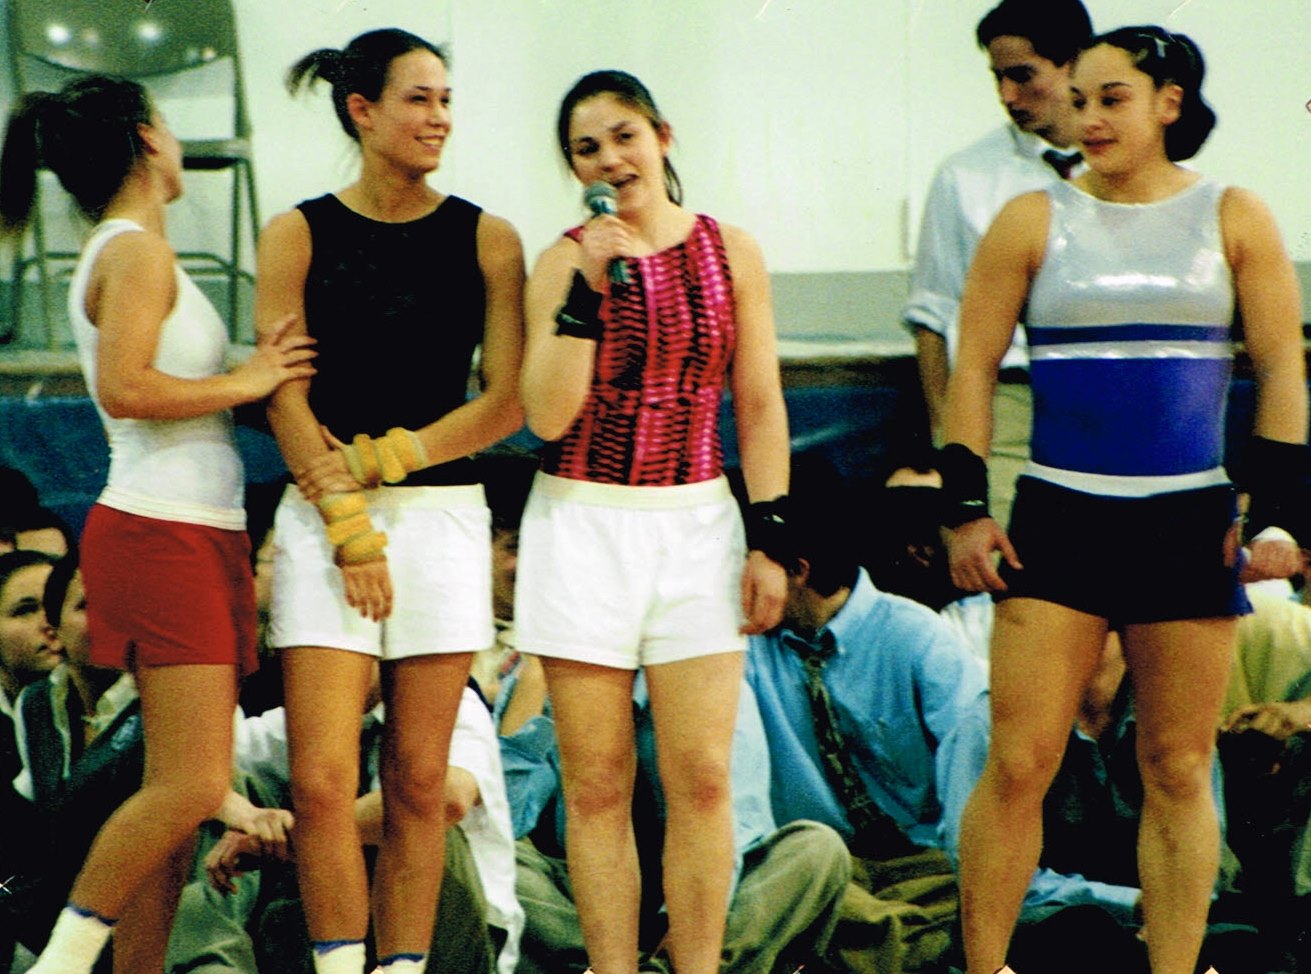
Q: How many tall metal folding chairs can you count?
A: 1